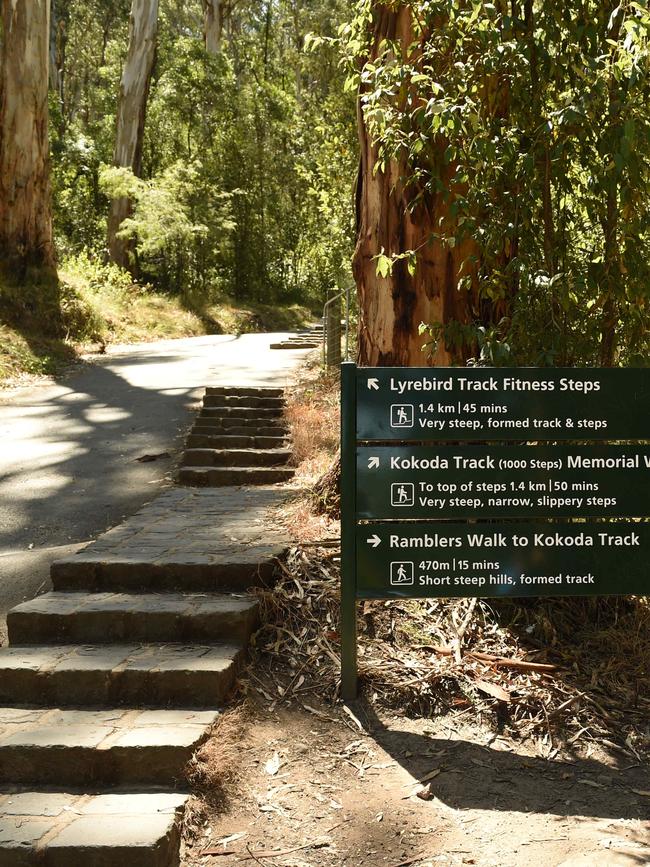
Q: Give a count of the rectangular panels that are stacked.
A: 3